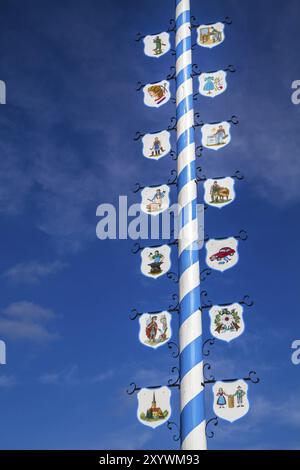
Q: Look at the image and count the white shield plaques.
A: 14